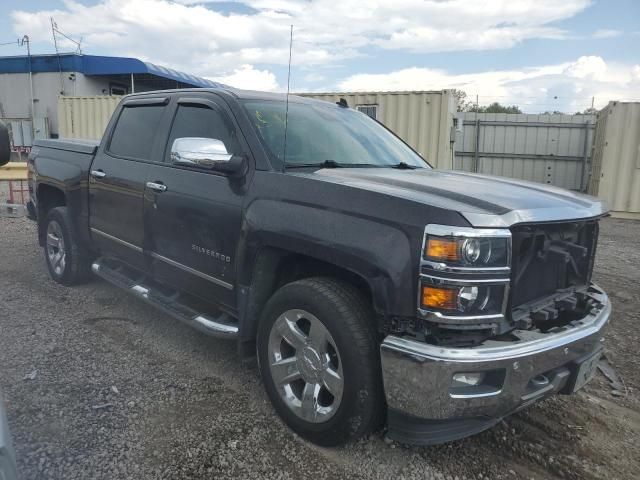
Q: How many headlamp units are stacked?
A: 2